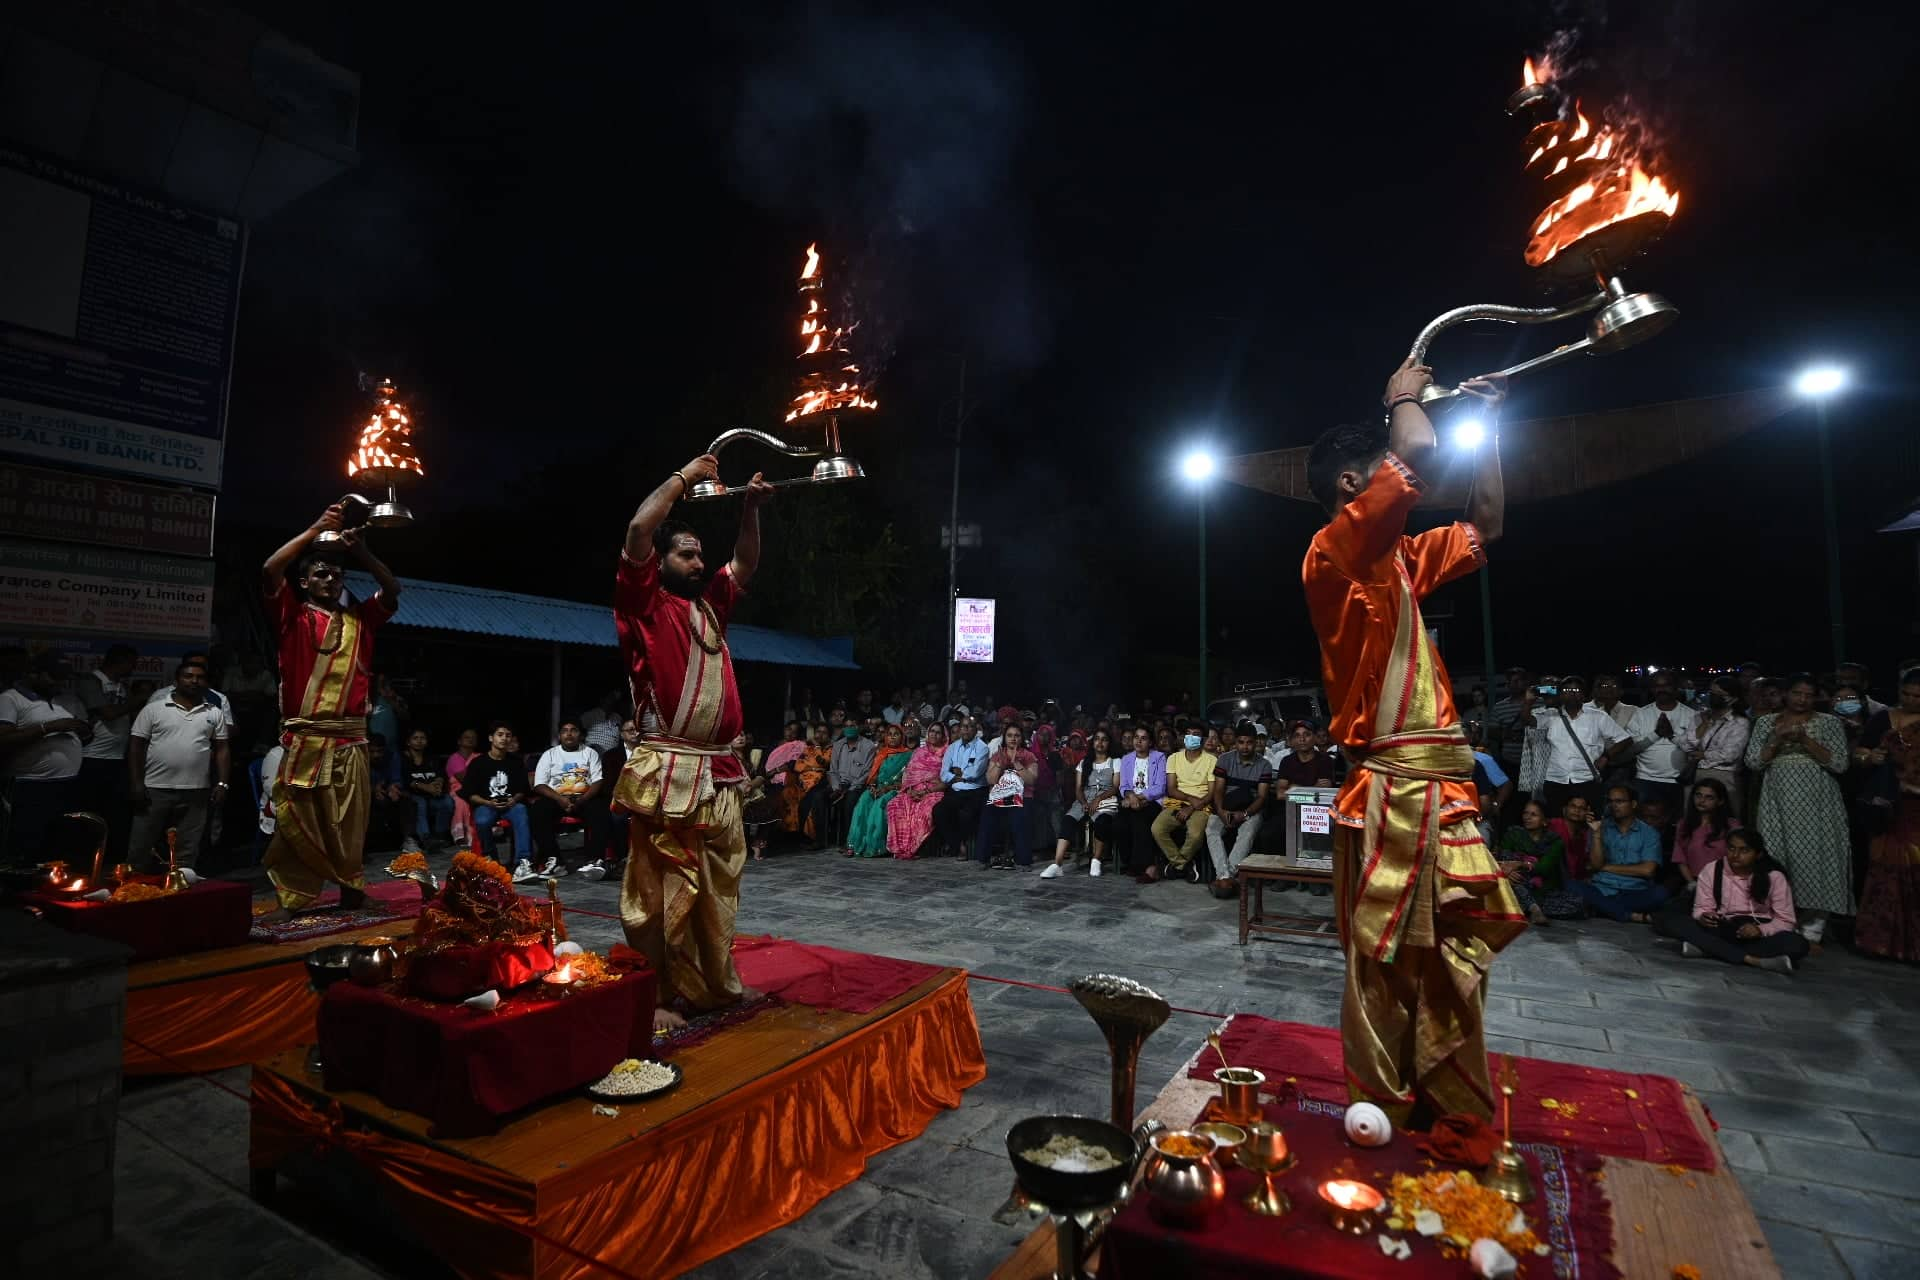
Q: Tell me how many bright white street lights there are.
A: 3